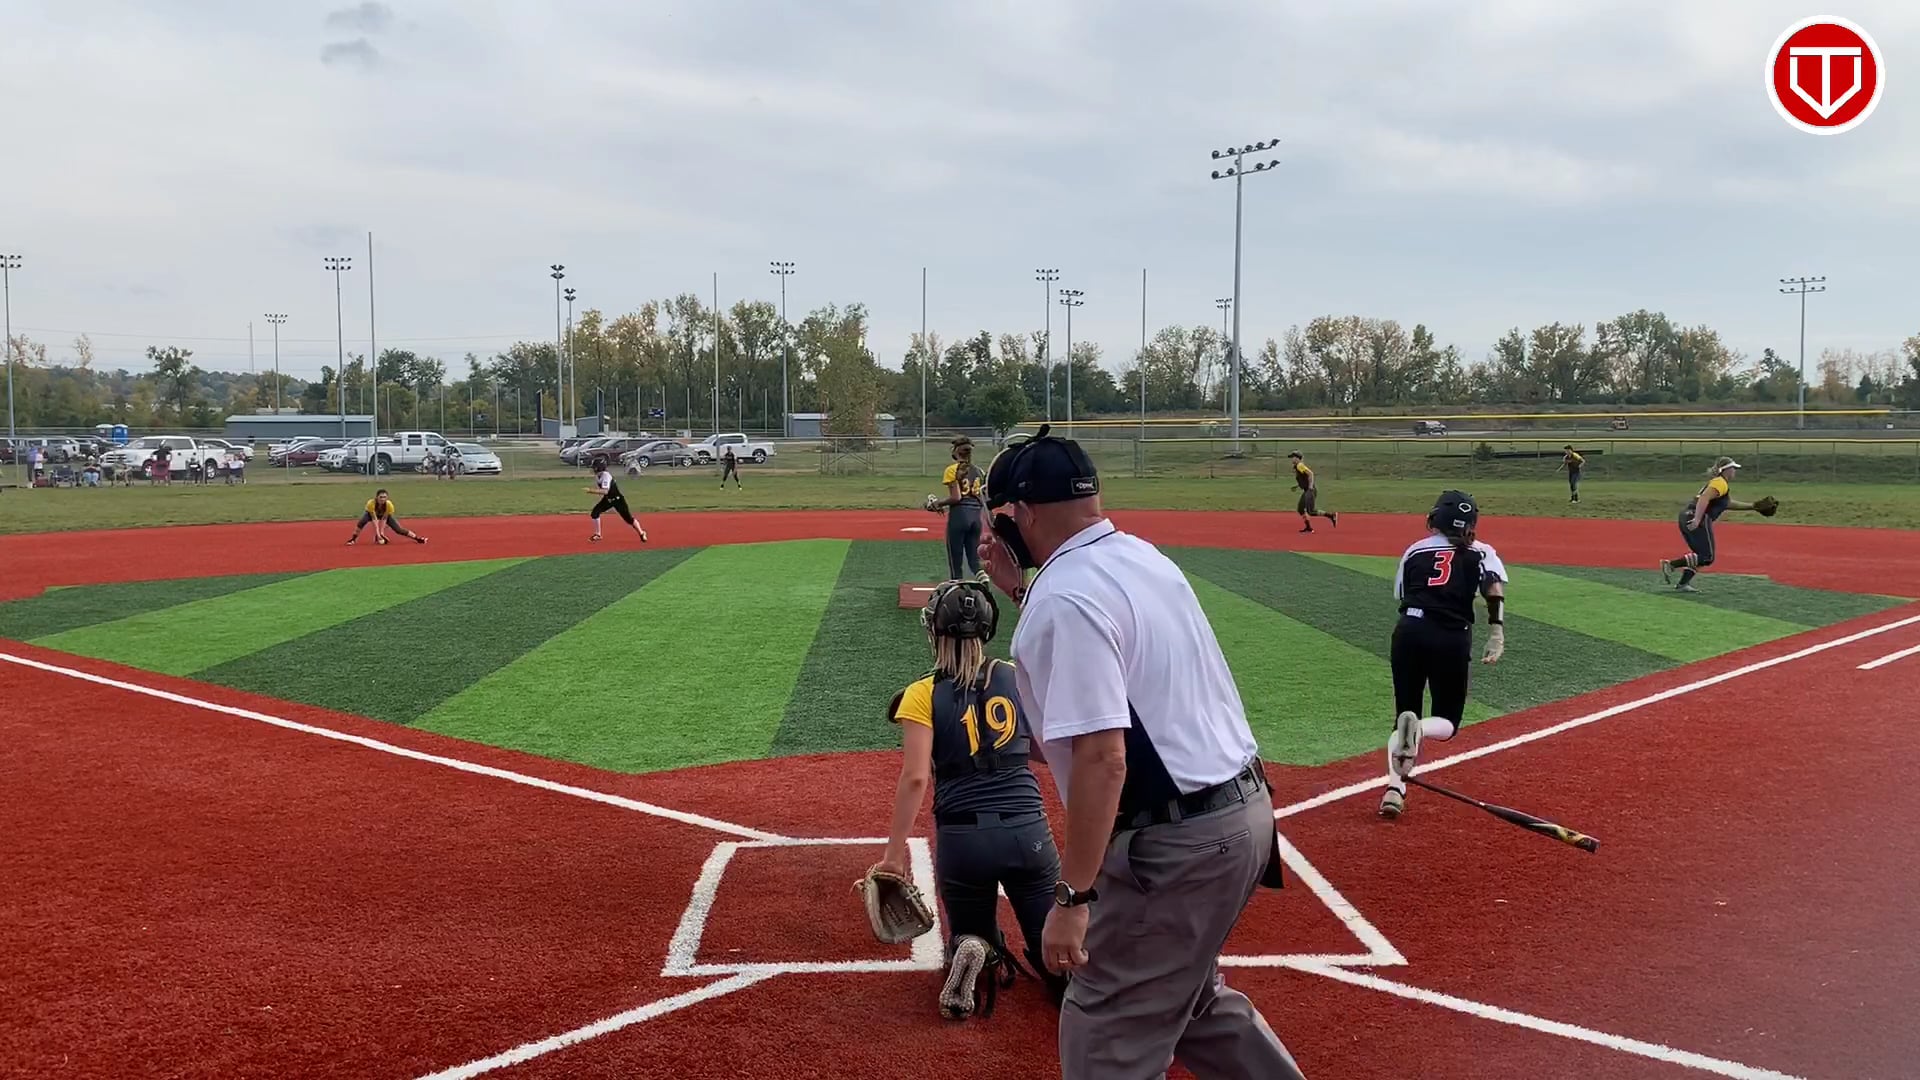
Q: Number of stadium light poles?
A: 11